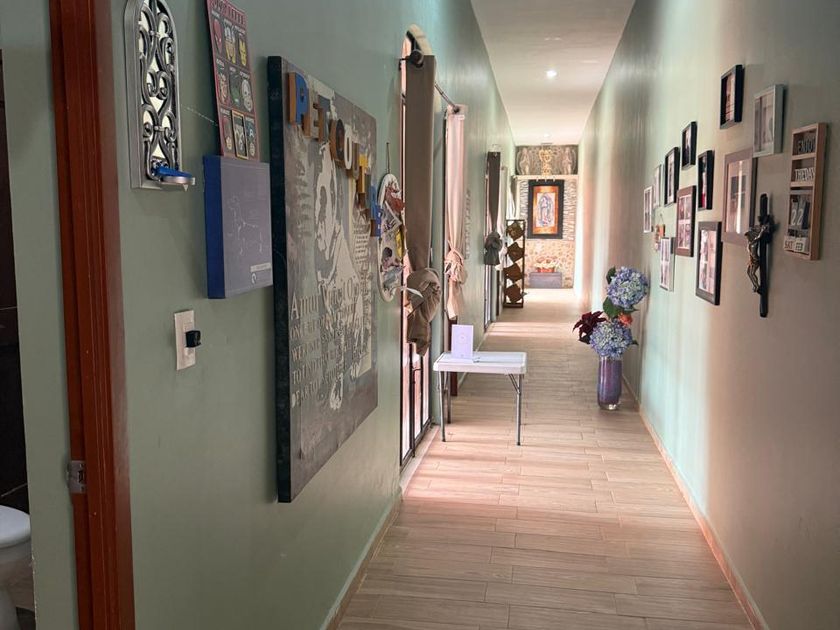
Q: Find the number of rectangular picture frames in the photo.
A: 12